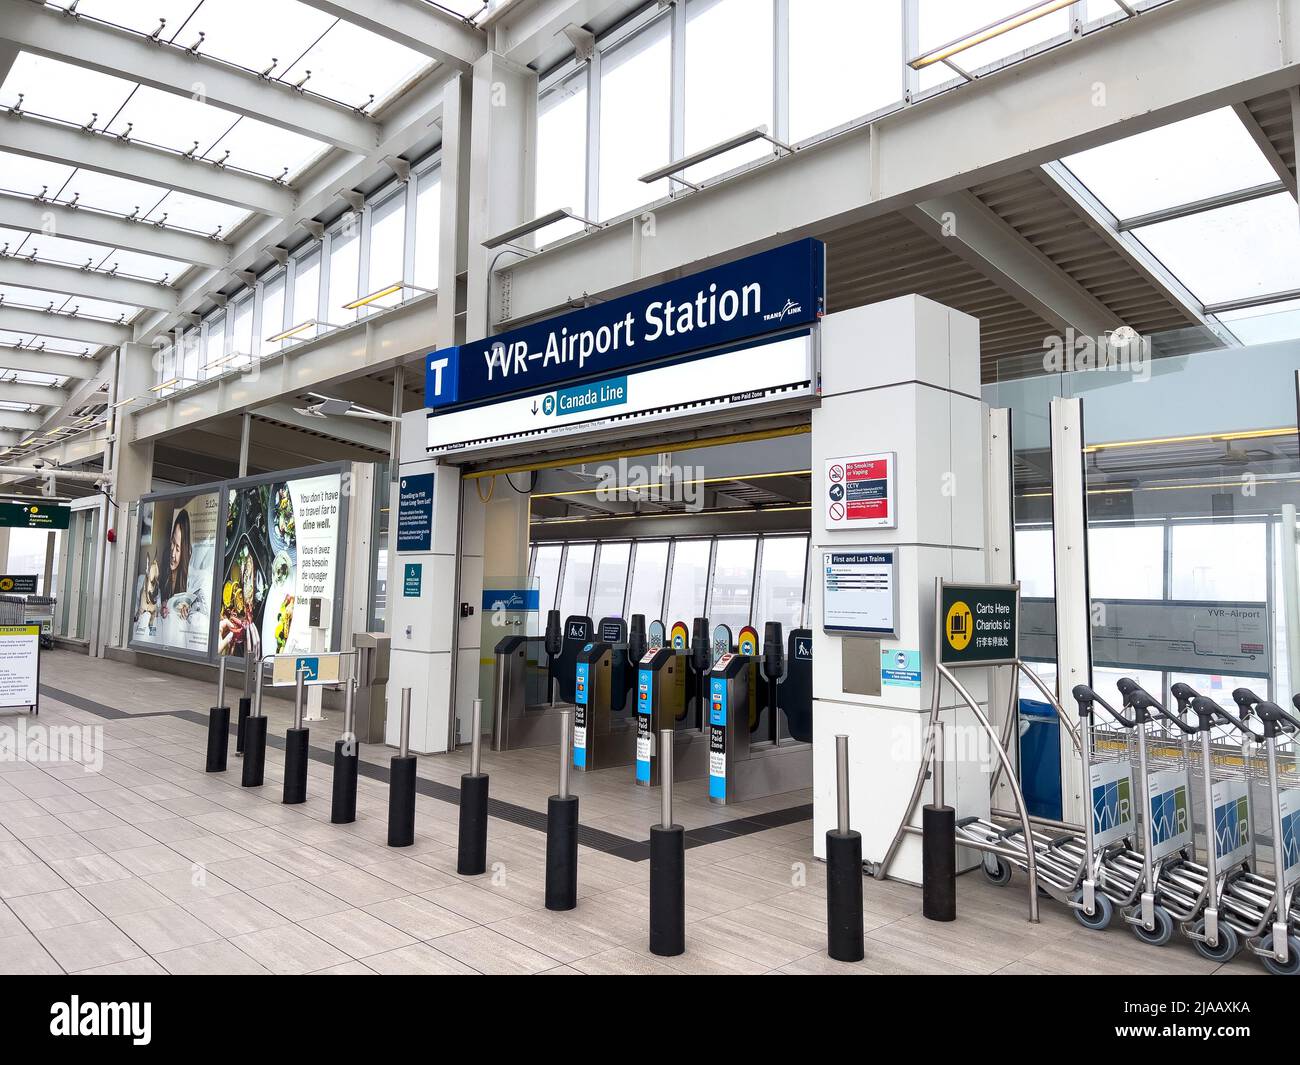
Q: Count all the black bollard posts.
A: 11